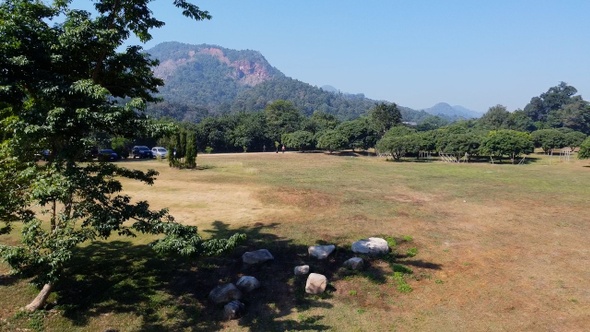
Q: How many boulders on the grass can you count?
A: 9